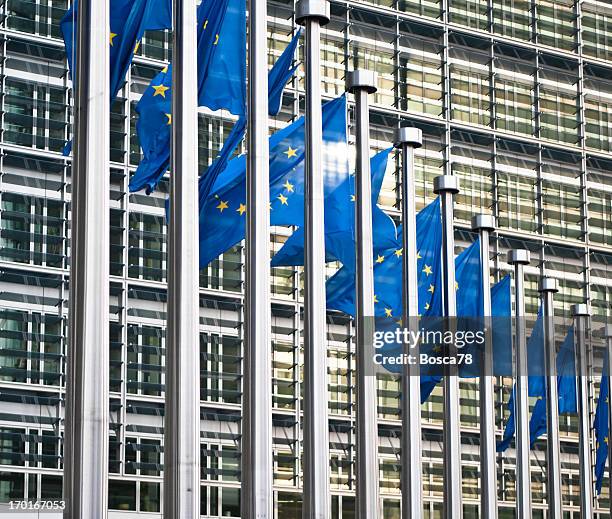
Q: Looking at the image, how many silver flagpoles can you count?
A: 12